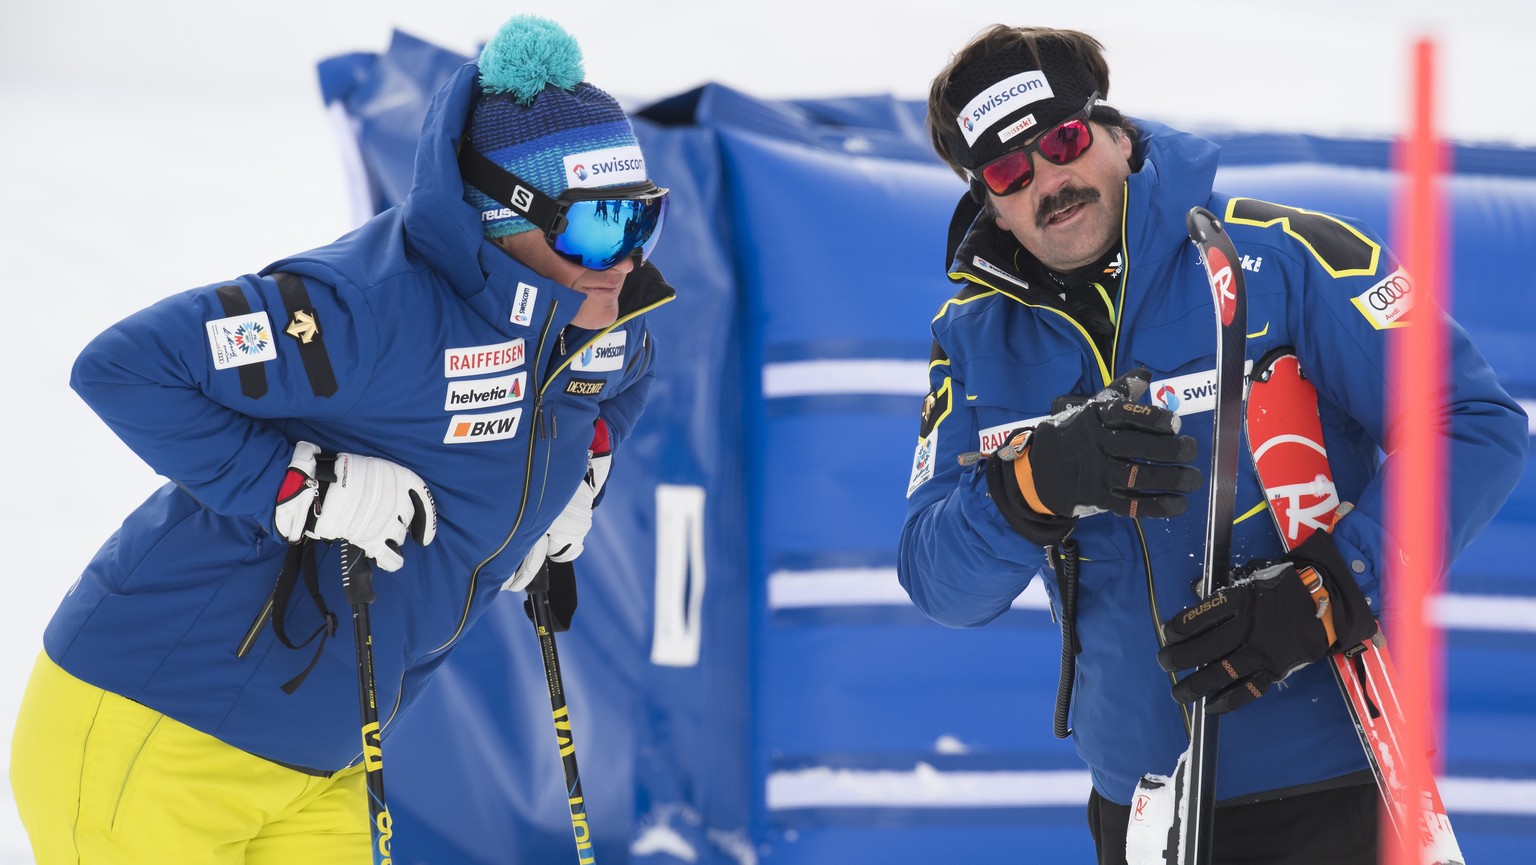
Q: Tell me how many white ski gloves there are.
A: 2